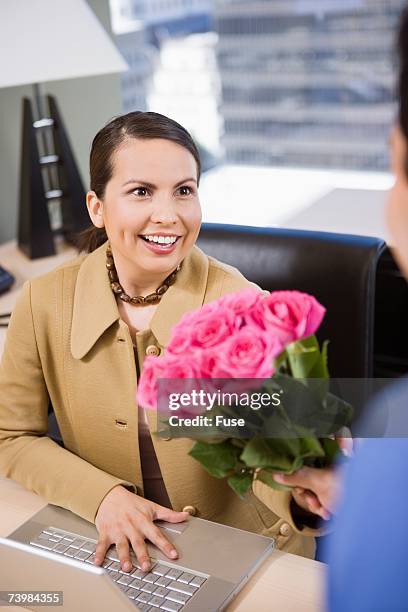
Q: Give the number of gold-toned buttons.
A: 3